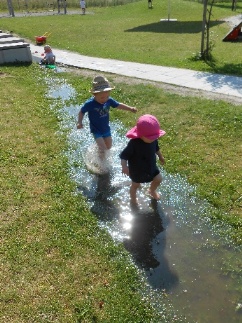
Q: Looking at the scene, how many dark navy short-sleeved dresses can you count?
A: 1